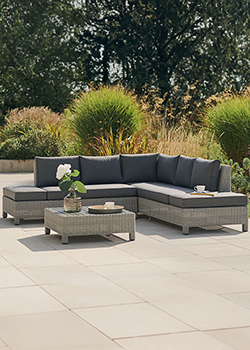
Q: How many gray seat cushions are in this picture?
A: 4